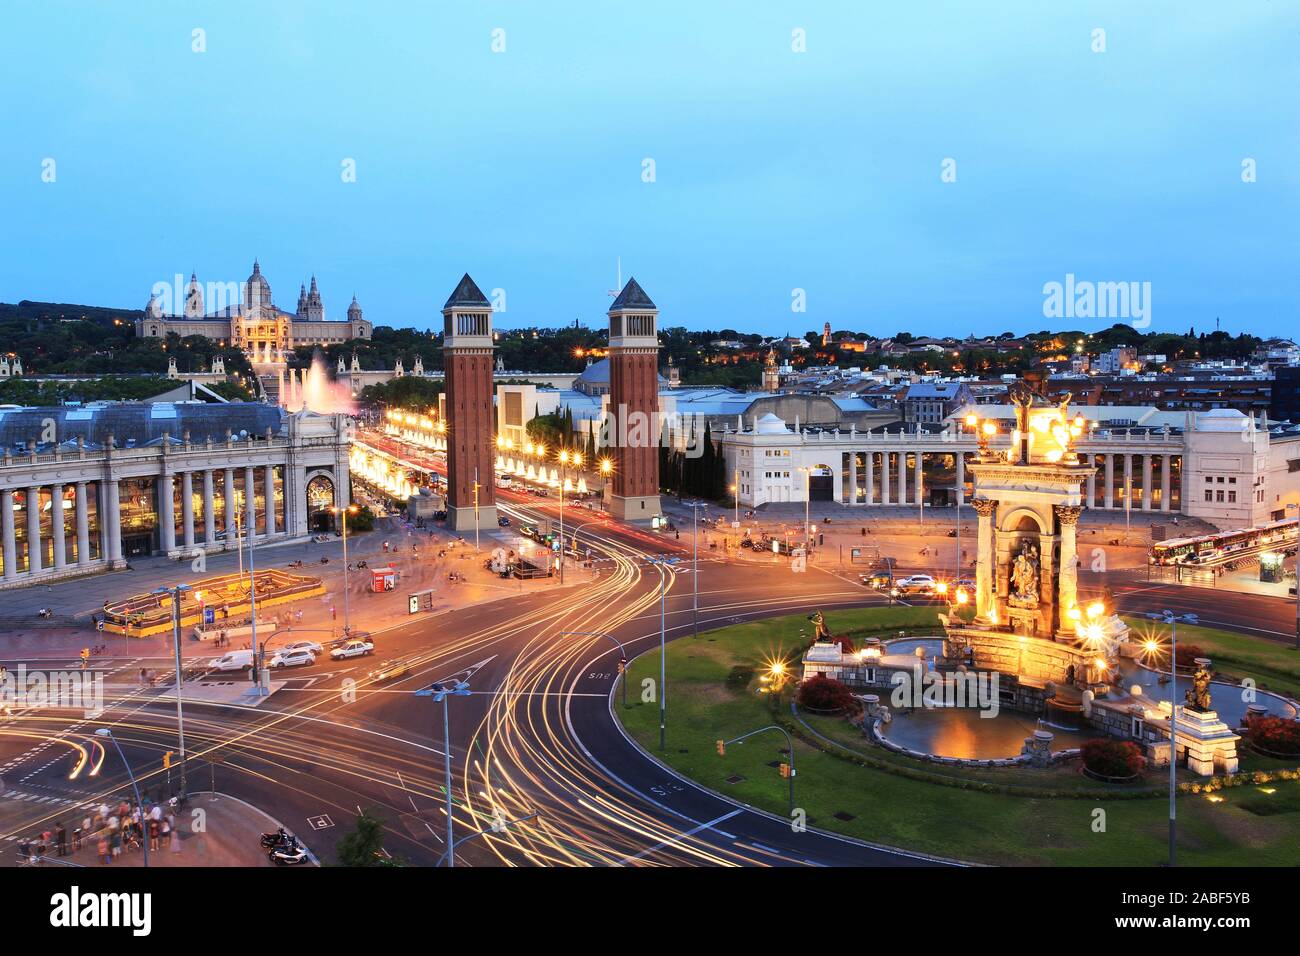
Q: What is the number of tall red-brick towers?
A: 2